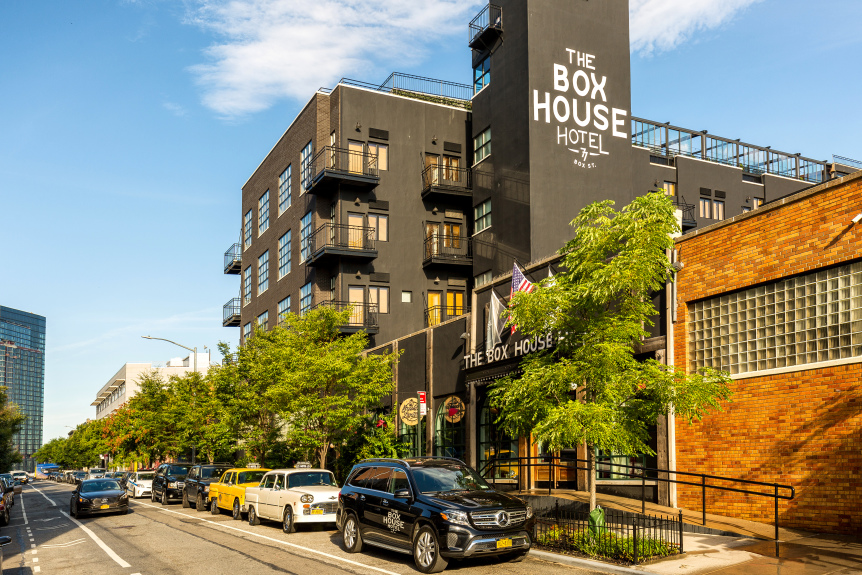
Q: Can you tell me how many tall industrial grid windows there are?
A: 12